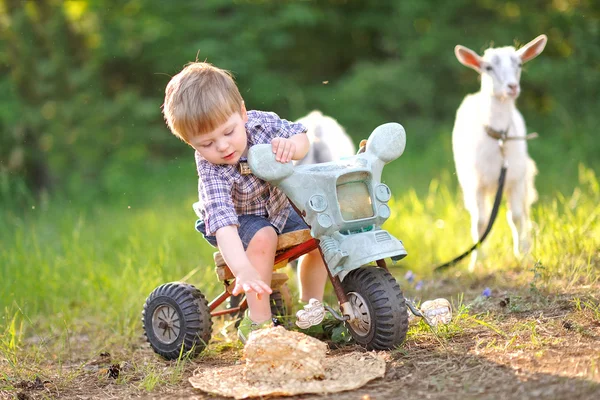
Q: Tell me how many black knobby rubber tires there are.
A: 3